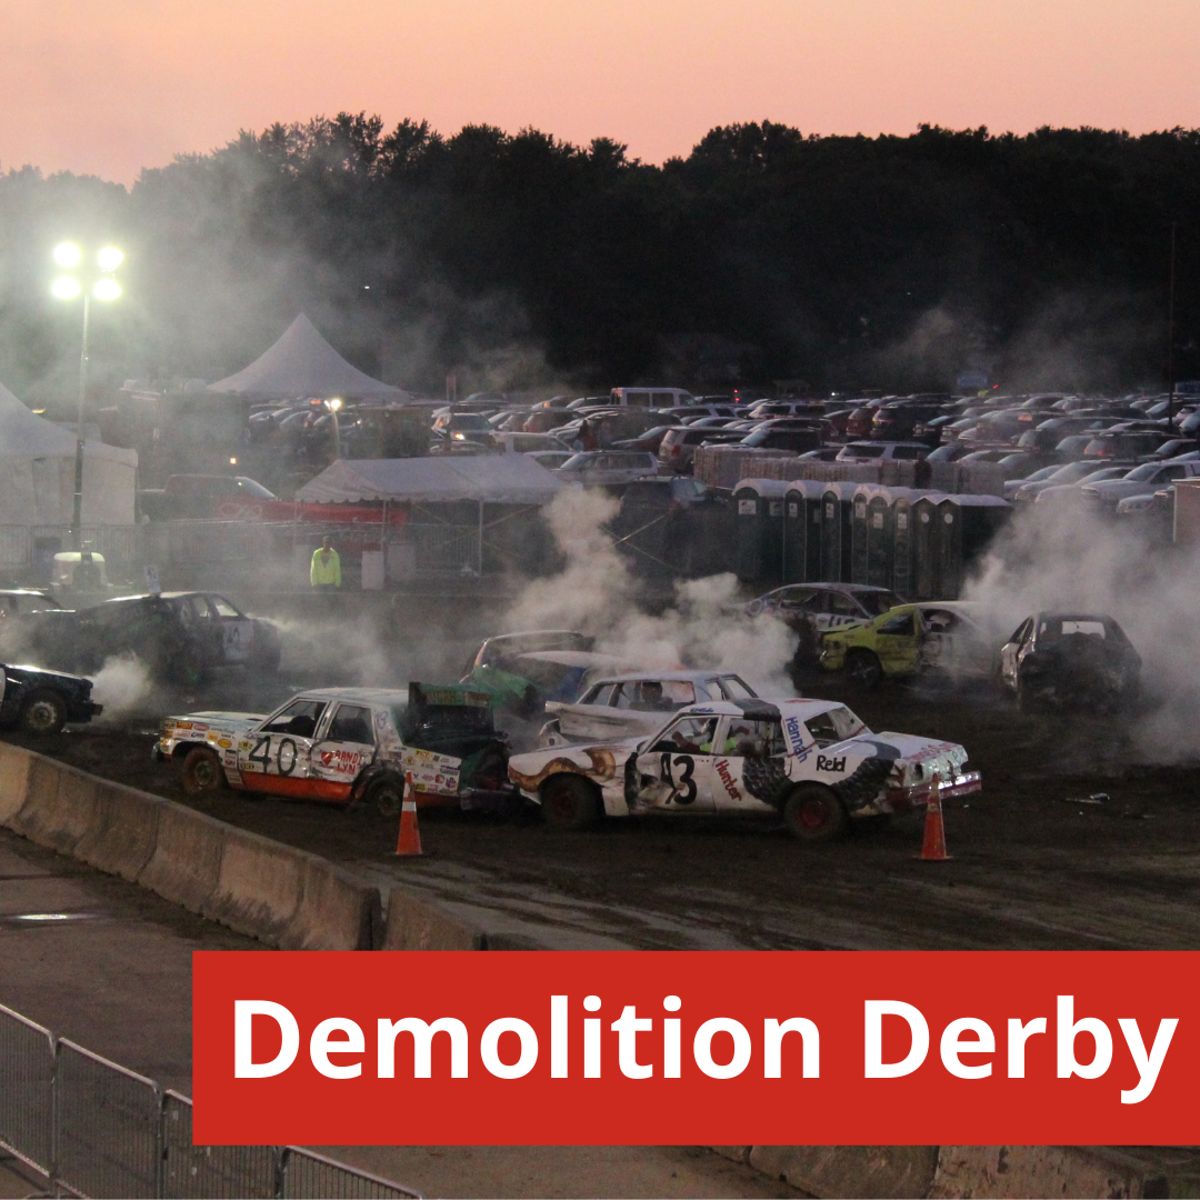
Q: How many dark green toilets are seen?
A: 8